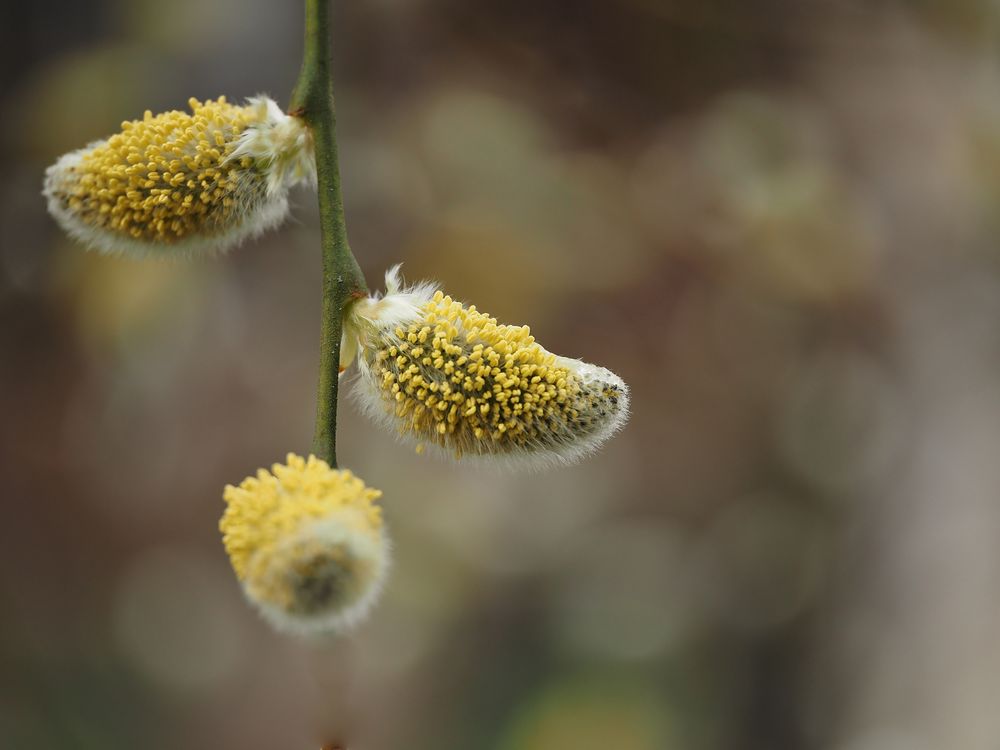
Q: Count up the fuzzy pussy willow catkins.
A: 3